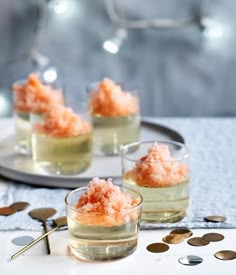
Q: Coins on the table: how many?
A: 11